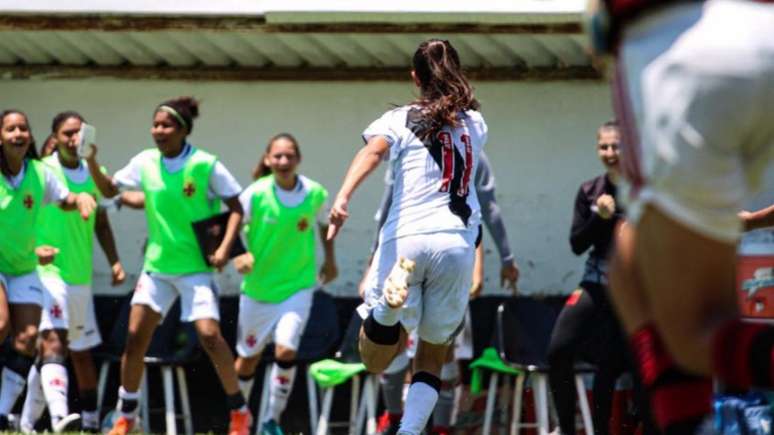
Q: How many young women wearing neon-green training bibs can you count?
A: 4